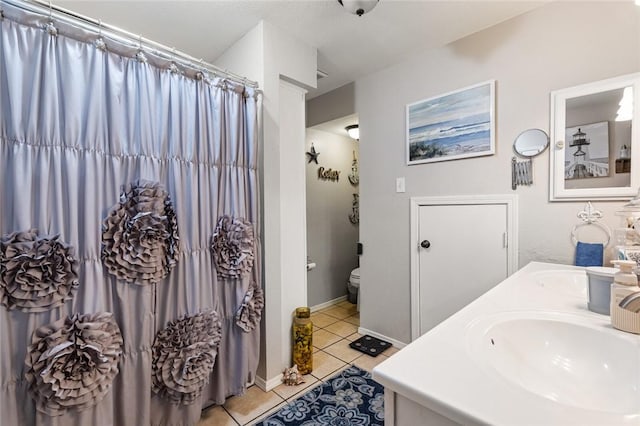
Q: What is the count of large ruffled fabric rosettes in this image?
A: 6